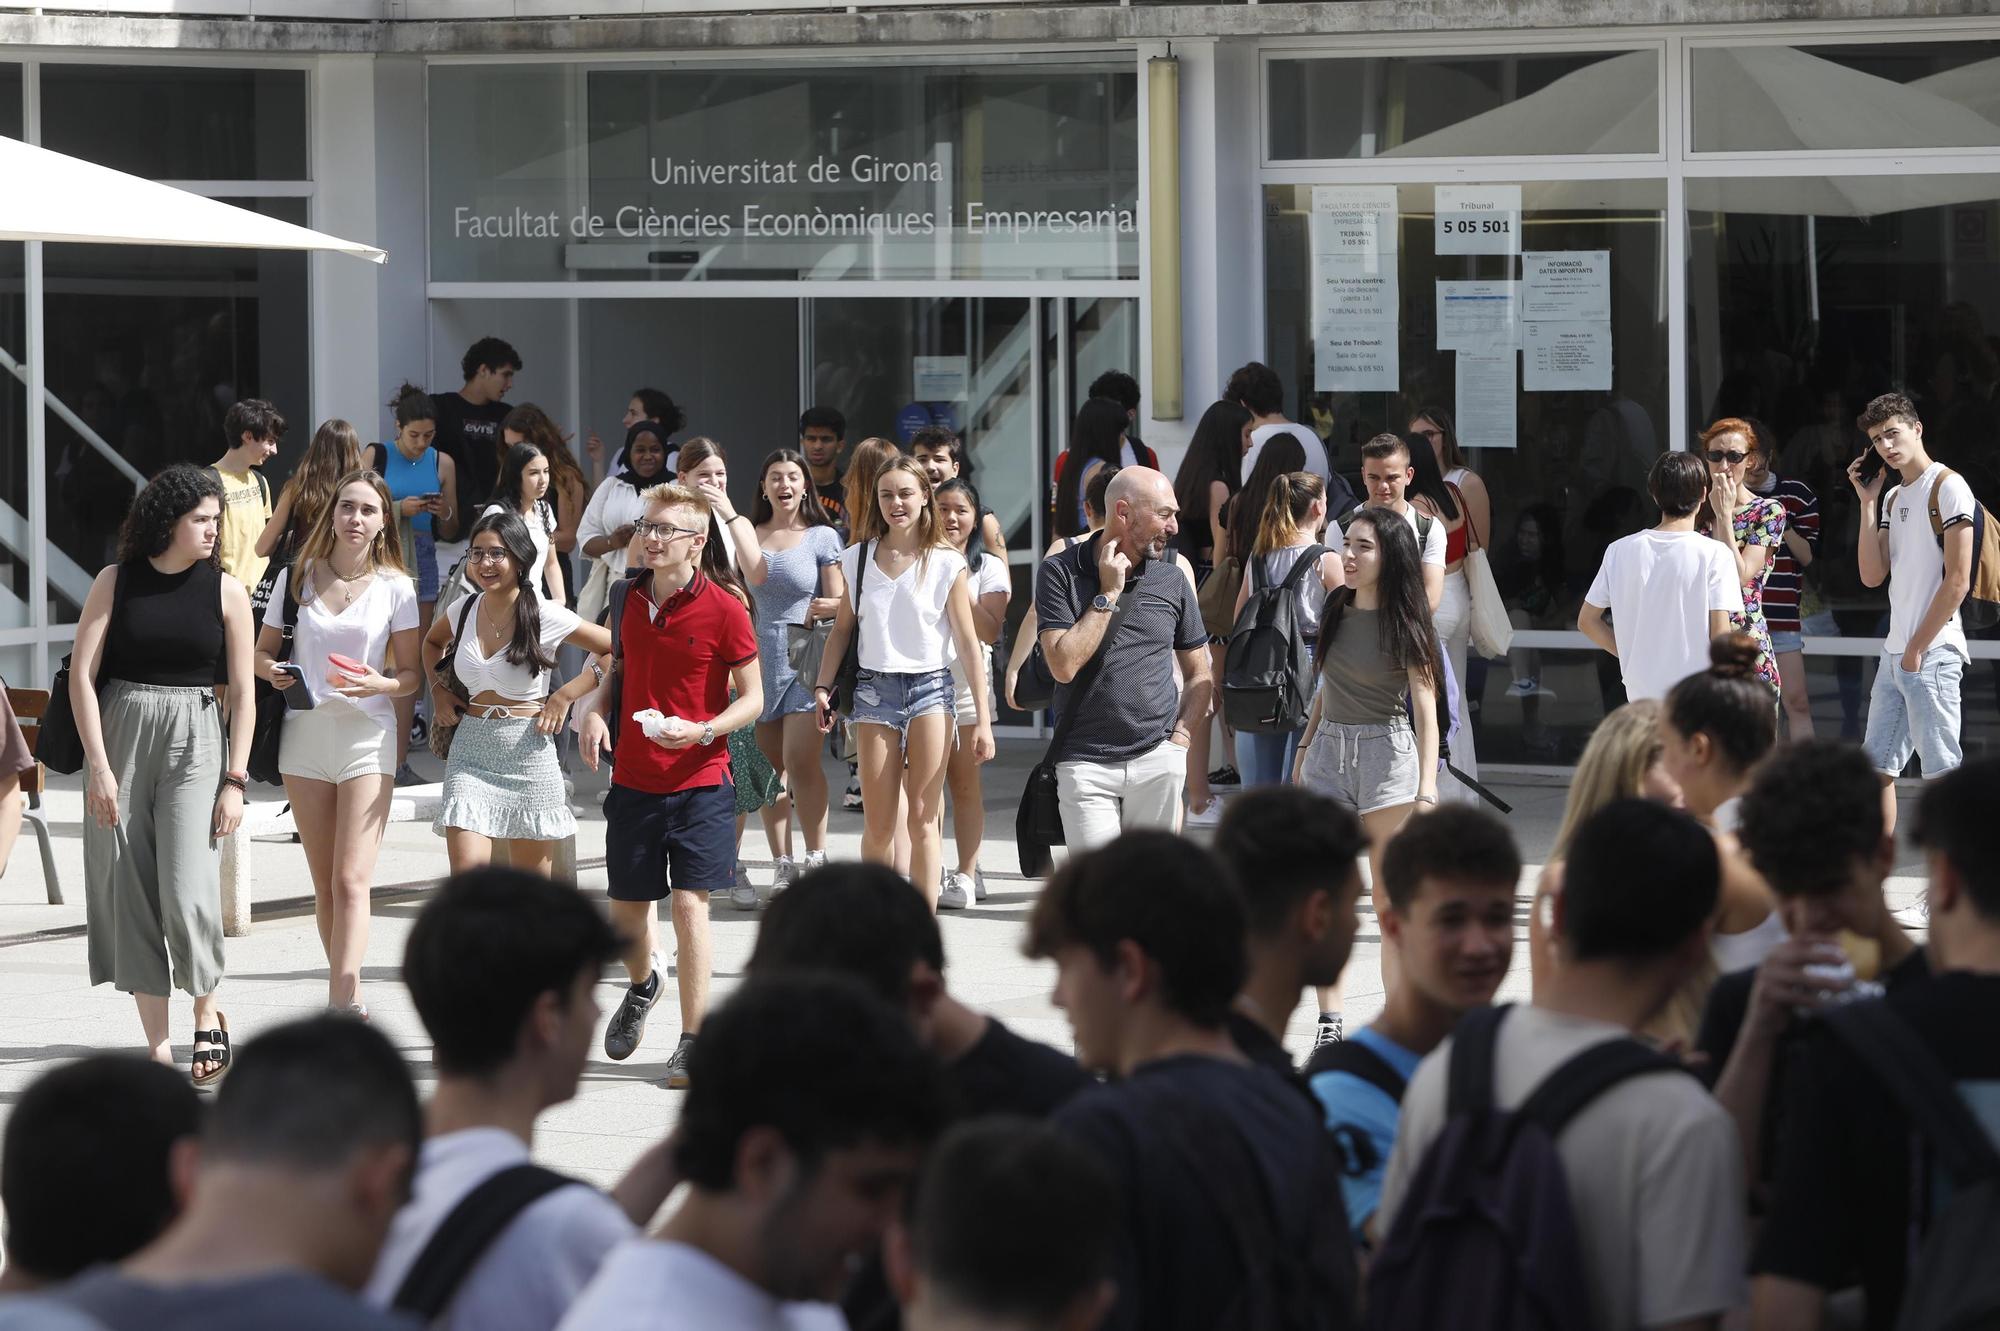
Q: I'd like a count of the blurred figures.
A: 14